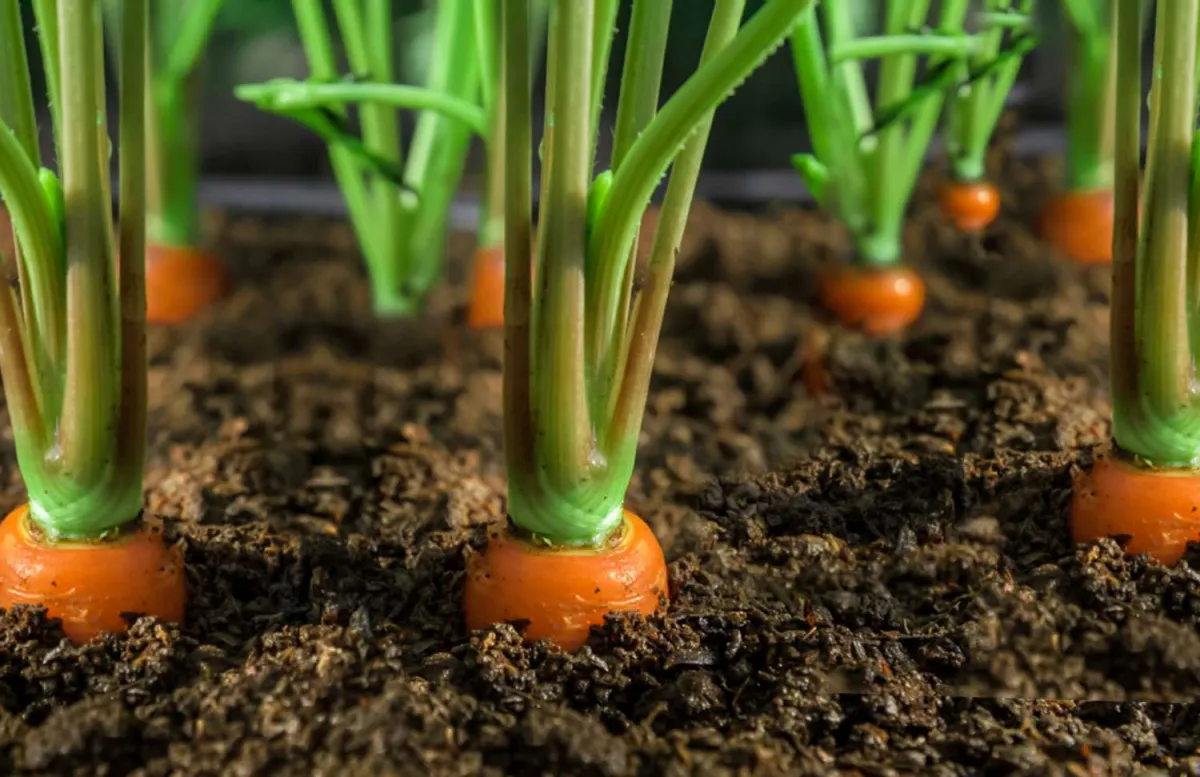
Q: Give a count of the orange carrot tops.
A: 8